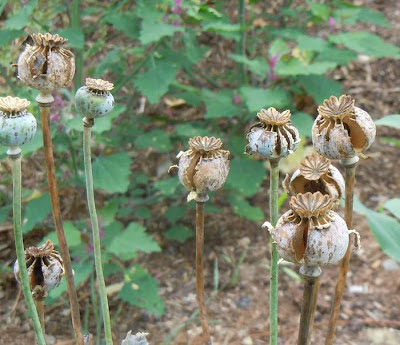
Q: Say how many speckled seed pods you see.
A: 9